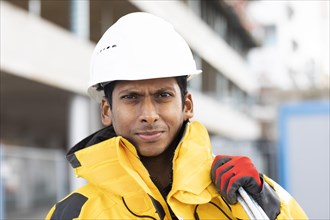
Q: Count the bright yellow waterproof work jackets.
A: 1